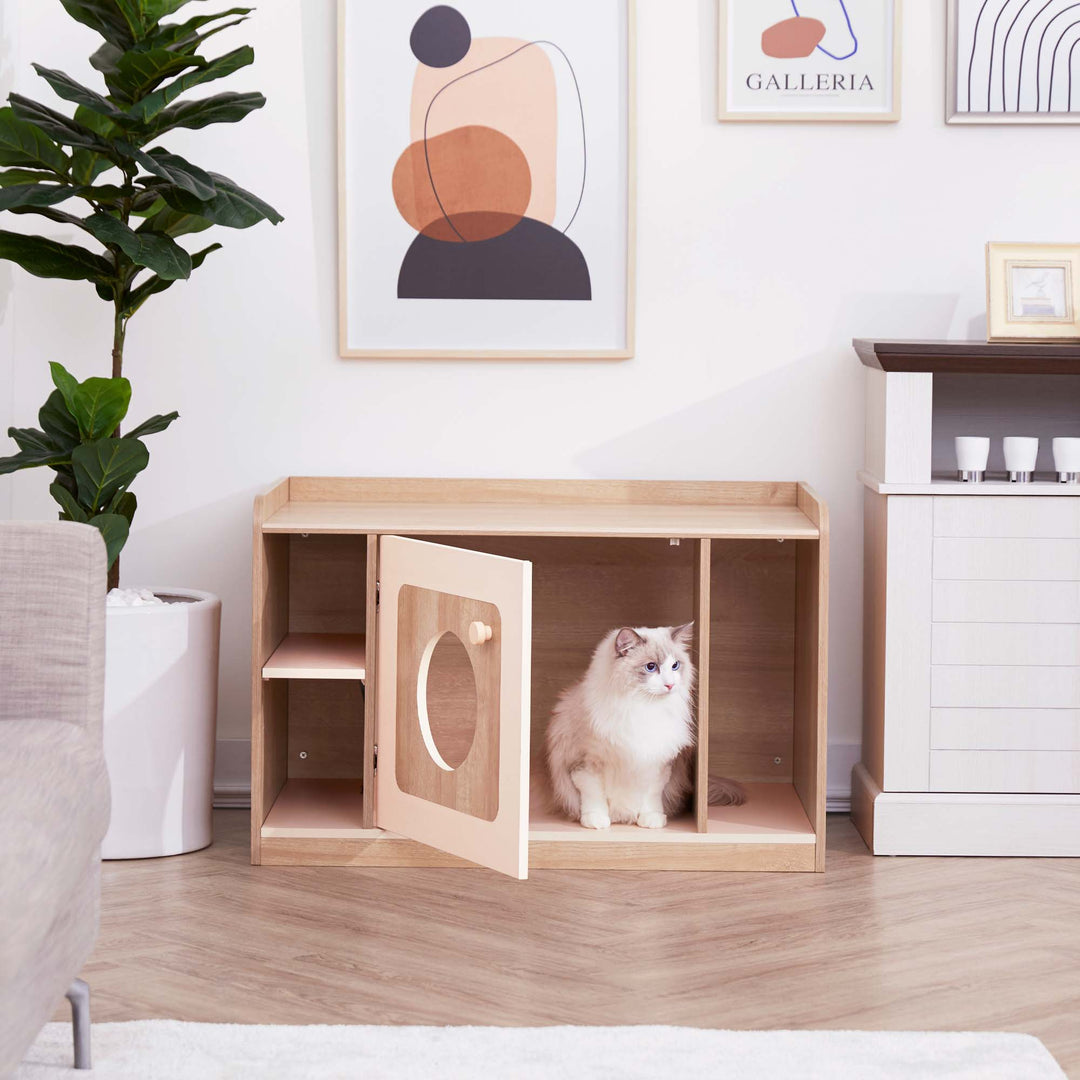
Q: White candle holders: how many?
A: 3